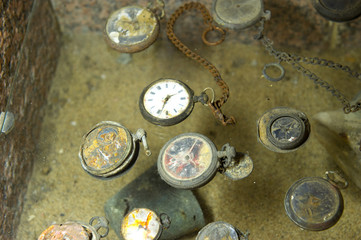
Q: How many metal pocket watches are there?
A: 11